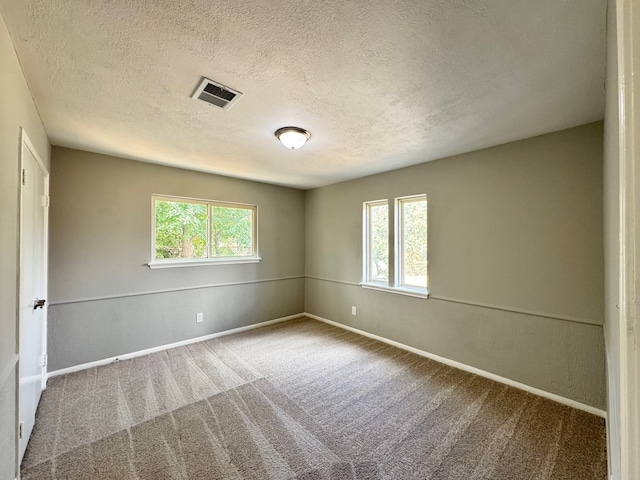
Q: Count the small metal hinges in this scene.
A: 4